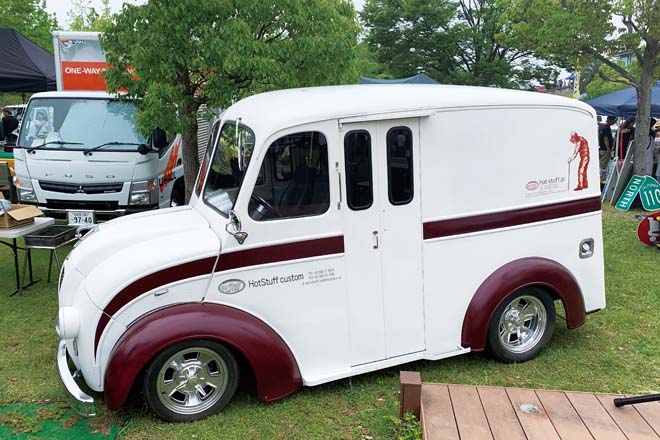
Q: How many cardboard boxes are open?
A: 1